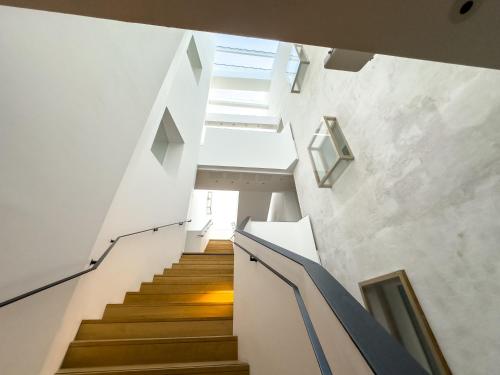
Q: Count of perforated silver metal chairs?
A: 0